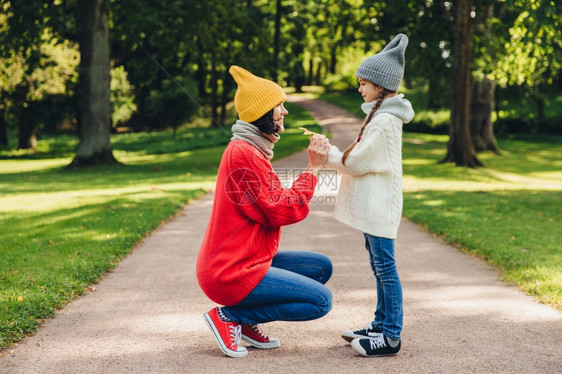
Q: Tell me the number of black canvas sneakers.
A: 2